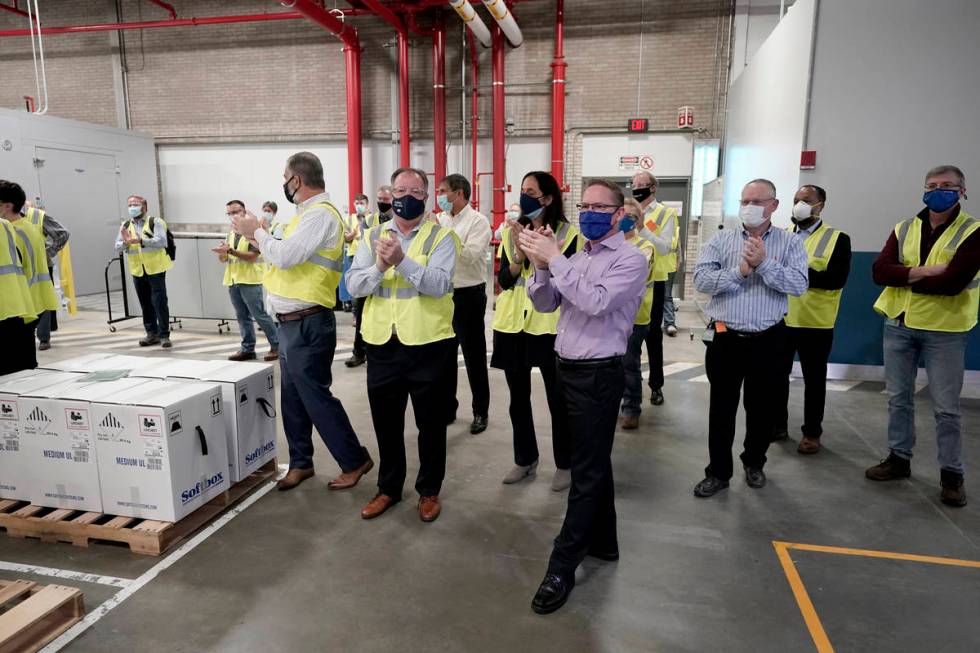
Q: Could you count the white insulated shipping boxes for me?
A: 6